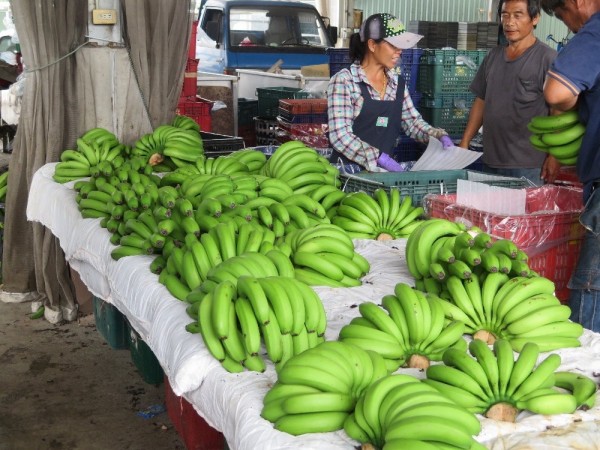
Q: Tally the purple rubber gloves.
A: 2